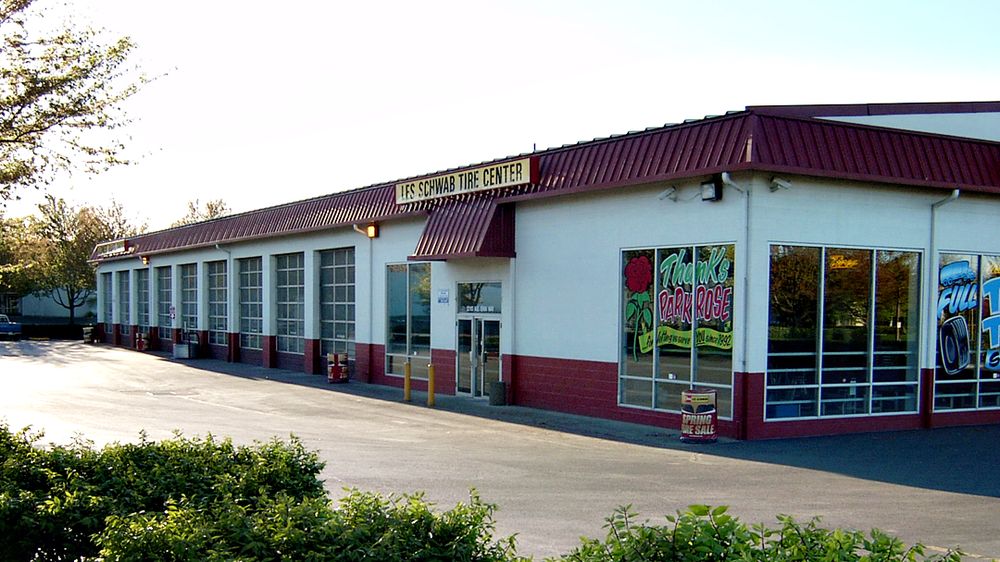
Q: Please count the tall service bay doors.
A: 9